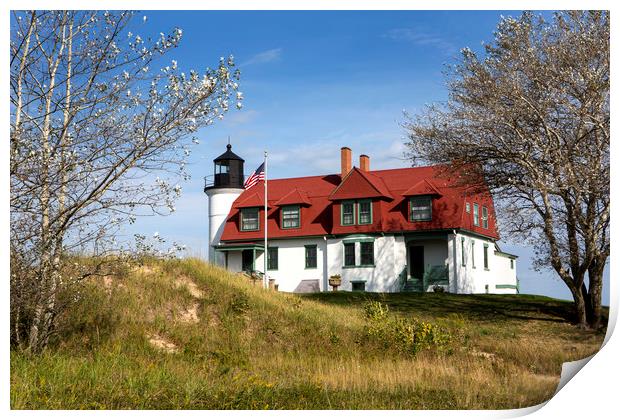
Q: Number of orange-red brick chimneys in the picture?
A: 2